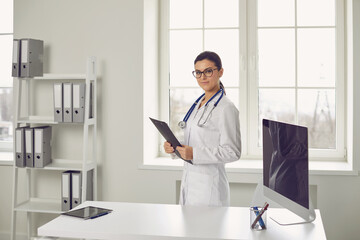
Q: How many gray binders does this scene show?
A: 10